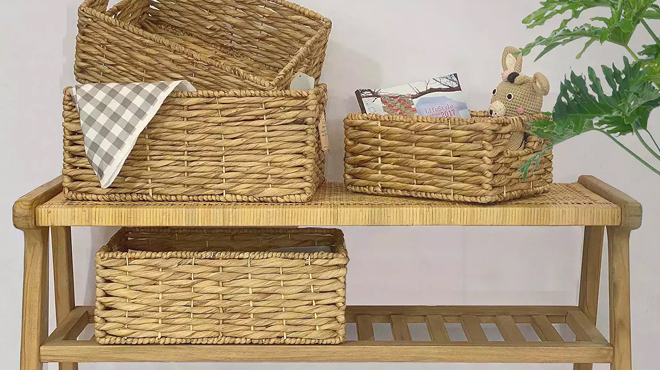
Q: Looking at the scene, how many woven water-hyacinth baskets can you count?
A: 4